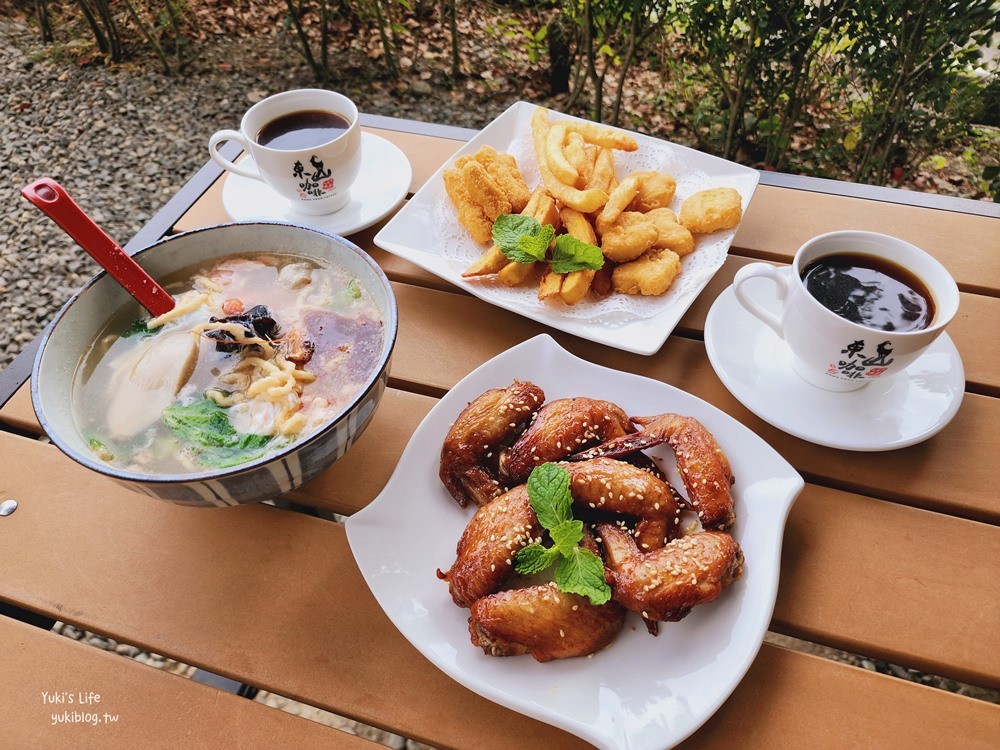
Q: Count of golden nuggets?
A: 5